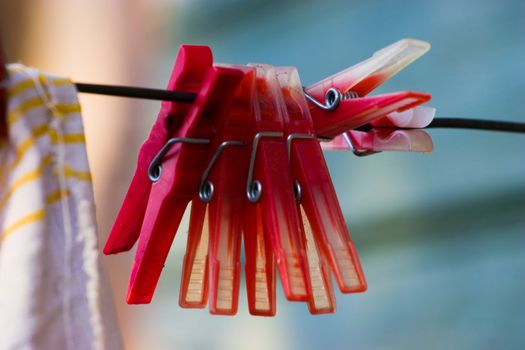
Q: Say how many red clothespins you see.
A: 6